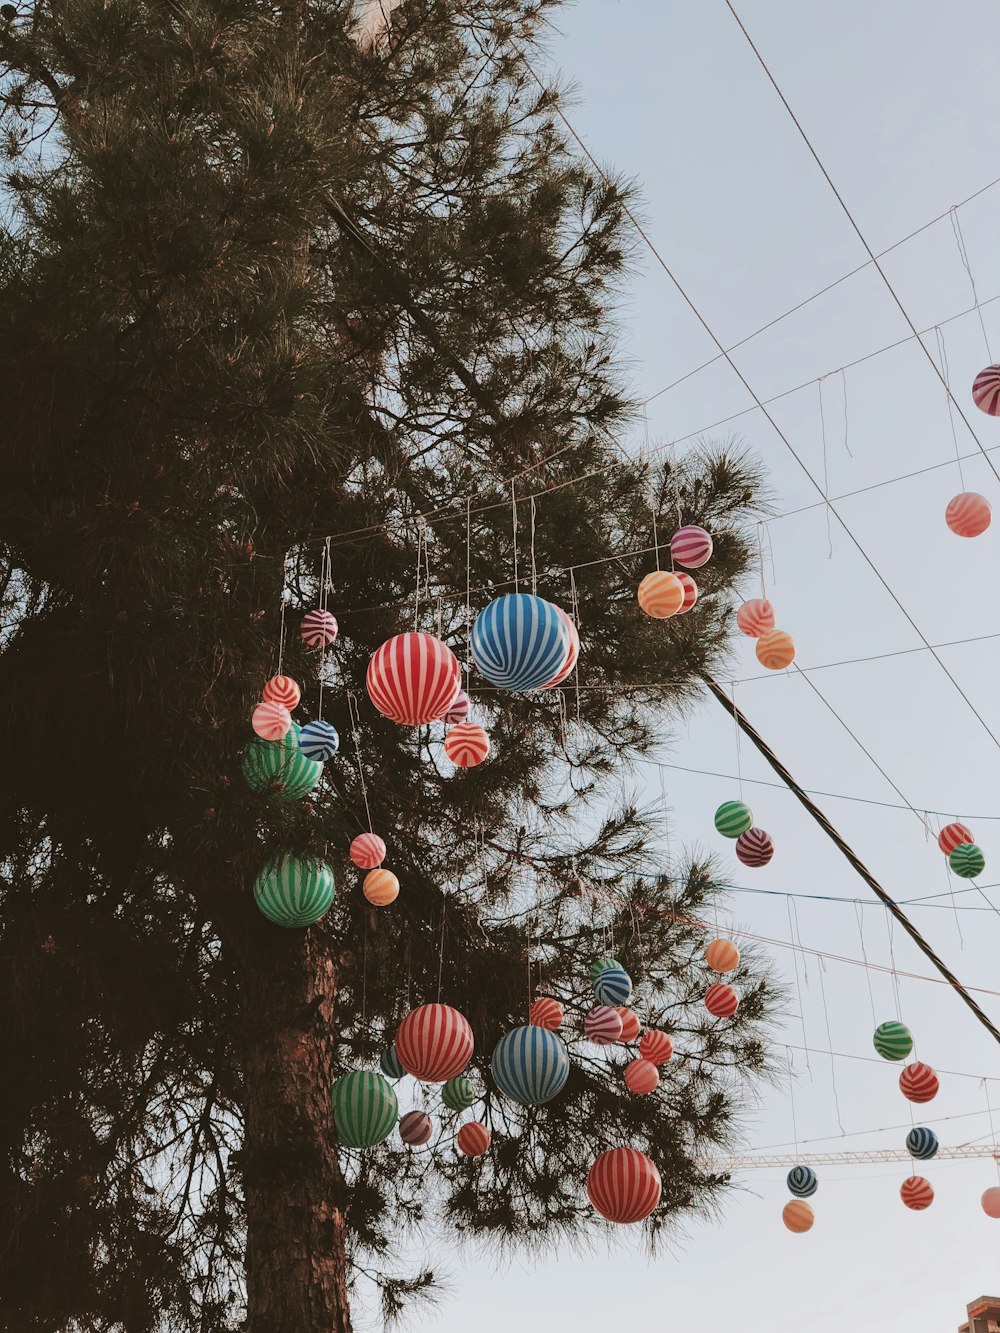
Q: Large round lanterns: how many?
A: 9